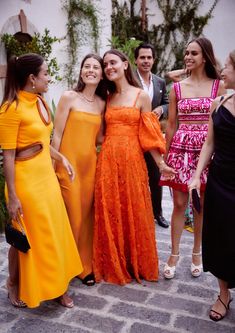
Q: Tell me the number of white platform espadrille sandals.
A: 2